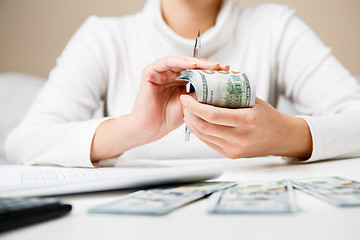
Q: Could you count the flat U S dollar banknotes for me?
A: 3